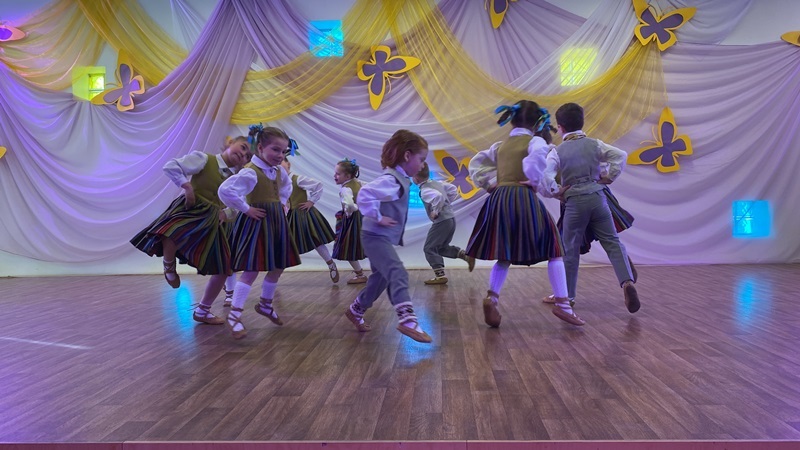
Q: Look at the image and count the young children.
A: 9